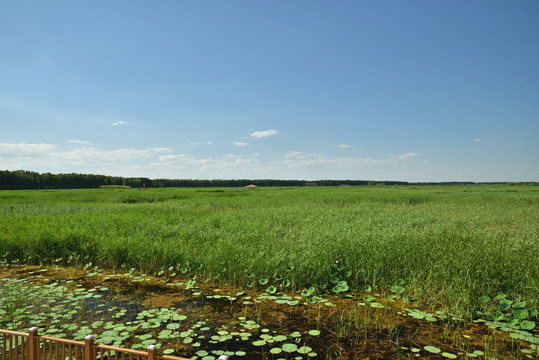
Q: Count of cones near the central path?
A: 0